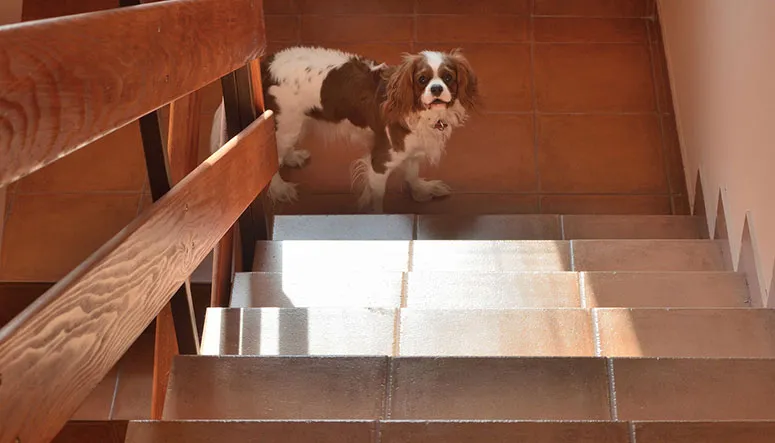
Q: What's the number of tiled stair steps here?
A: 6